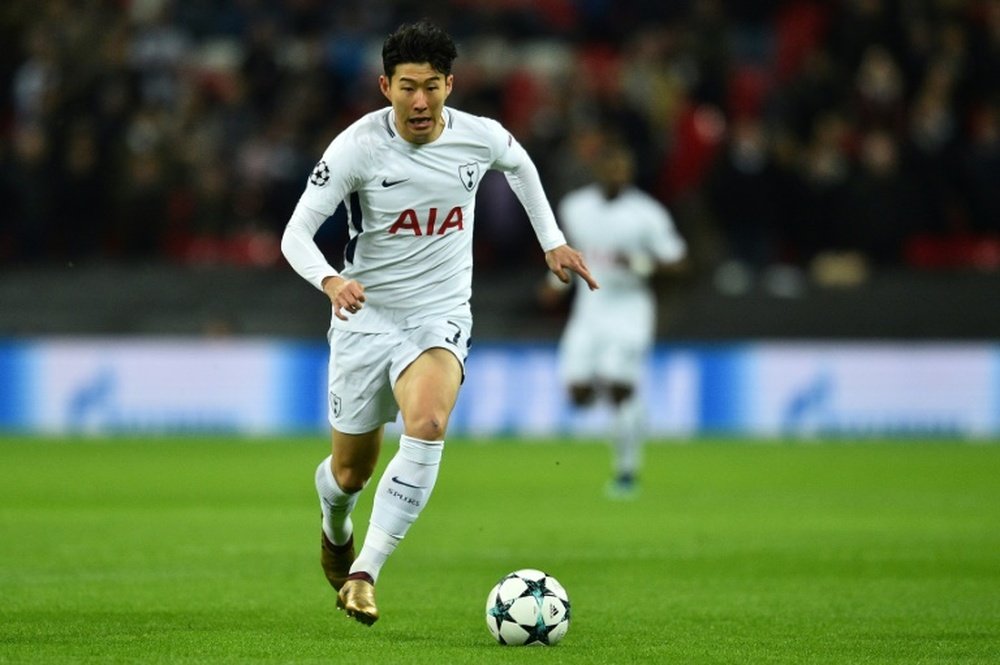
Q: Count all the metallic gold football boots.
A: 2